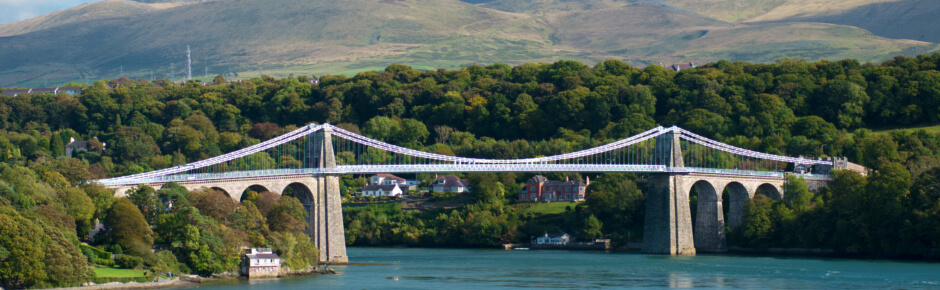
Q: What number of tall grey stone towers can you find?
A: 2